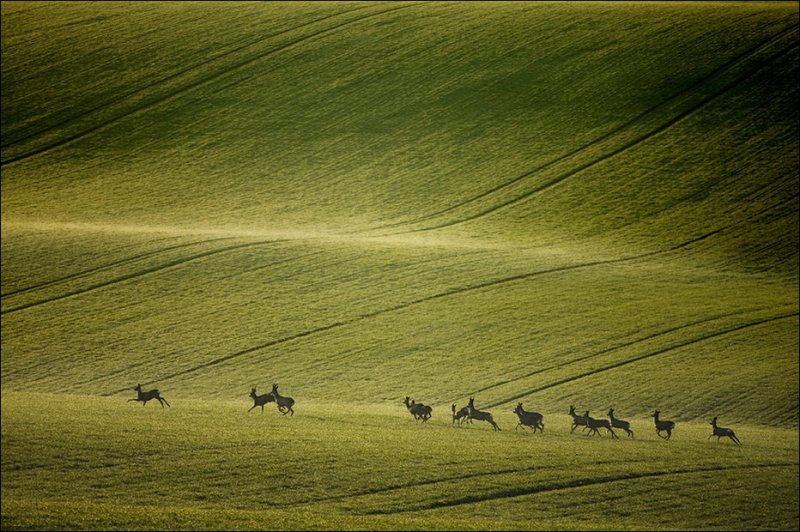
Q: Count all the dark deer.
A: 13